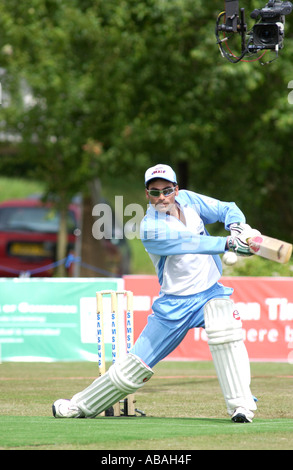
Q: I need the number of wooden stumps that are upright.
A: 3